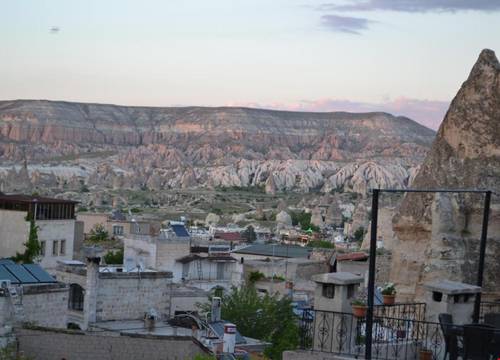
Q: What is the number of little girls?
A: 0